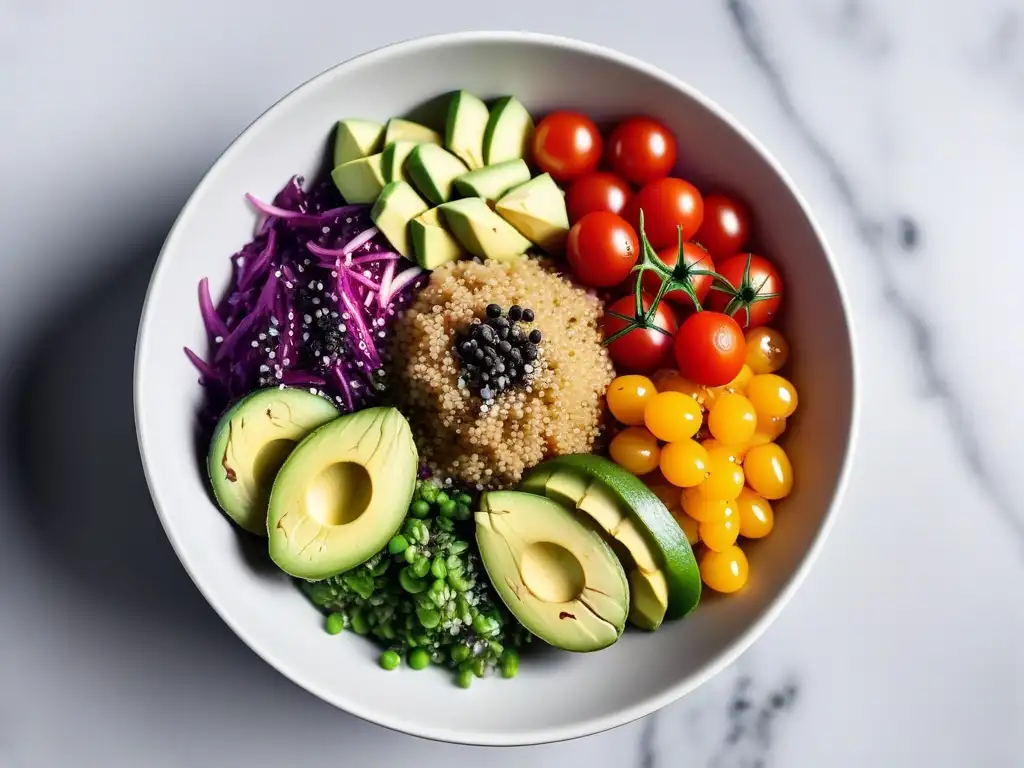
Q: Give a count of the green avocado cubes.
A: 12